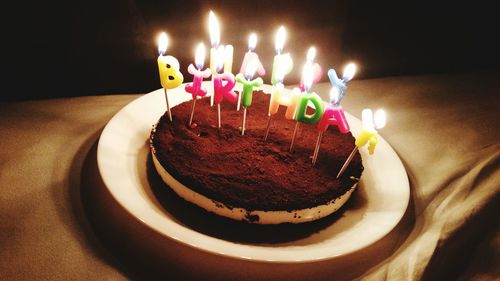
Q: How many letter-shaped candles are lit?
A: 13